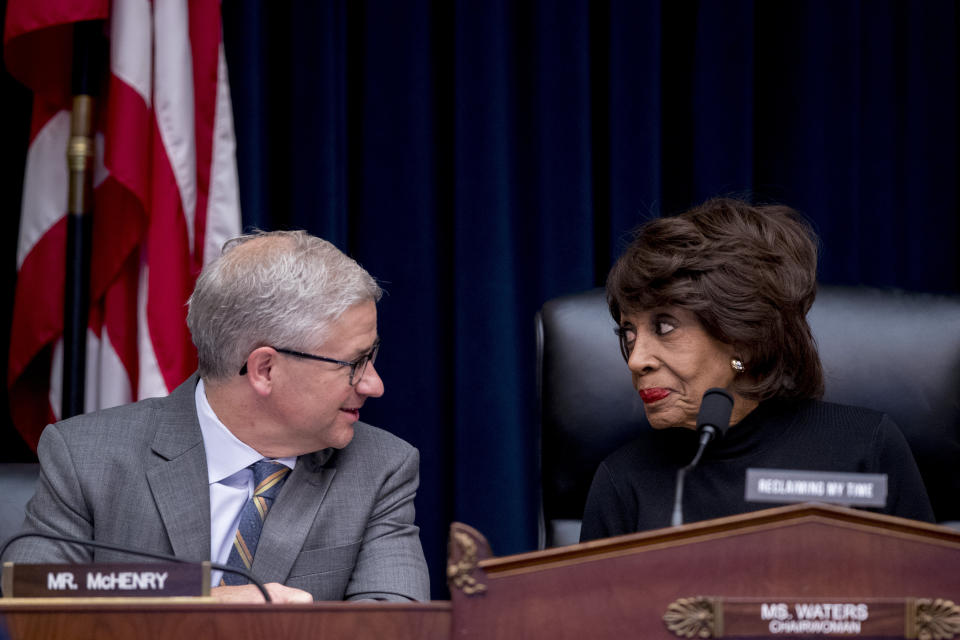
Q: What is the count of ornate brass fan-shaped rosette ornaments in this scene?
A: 2